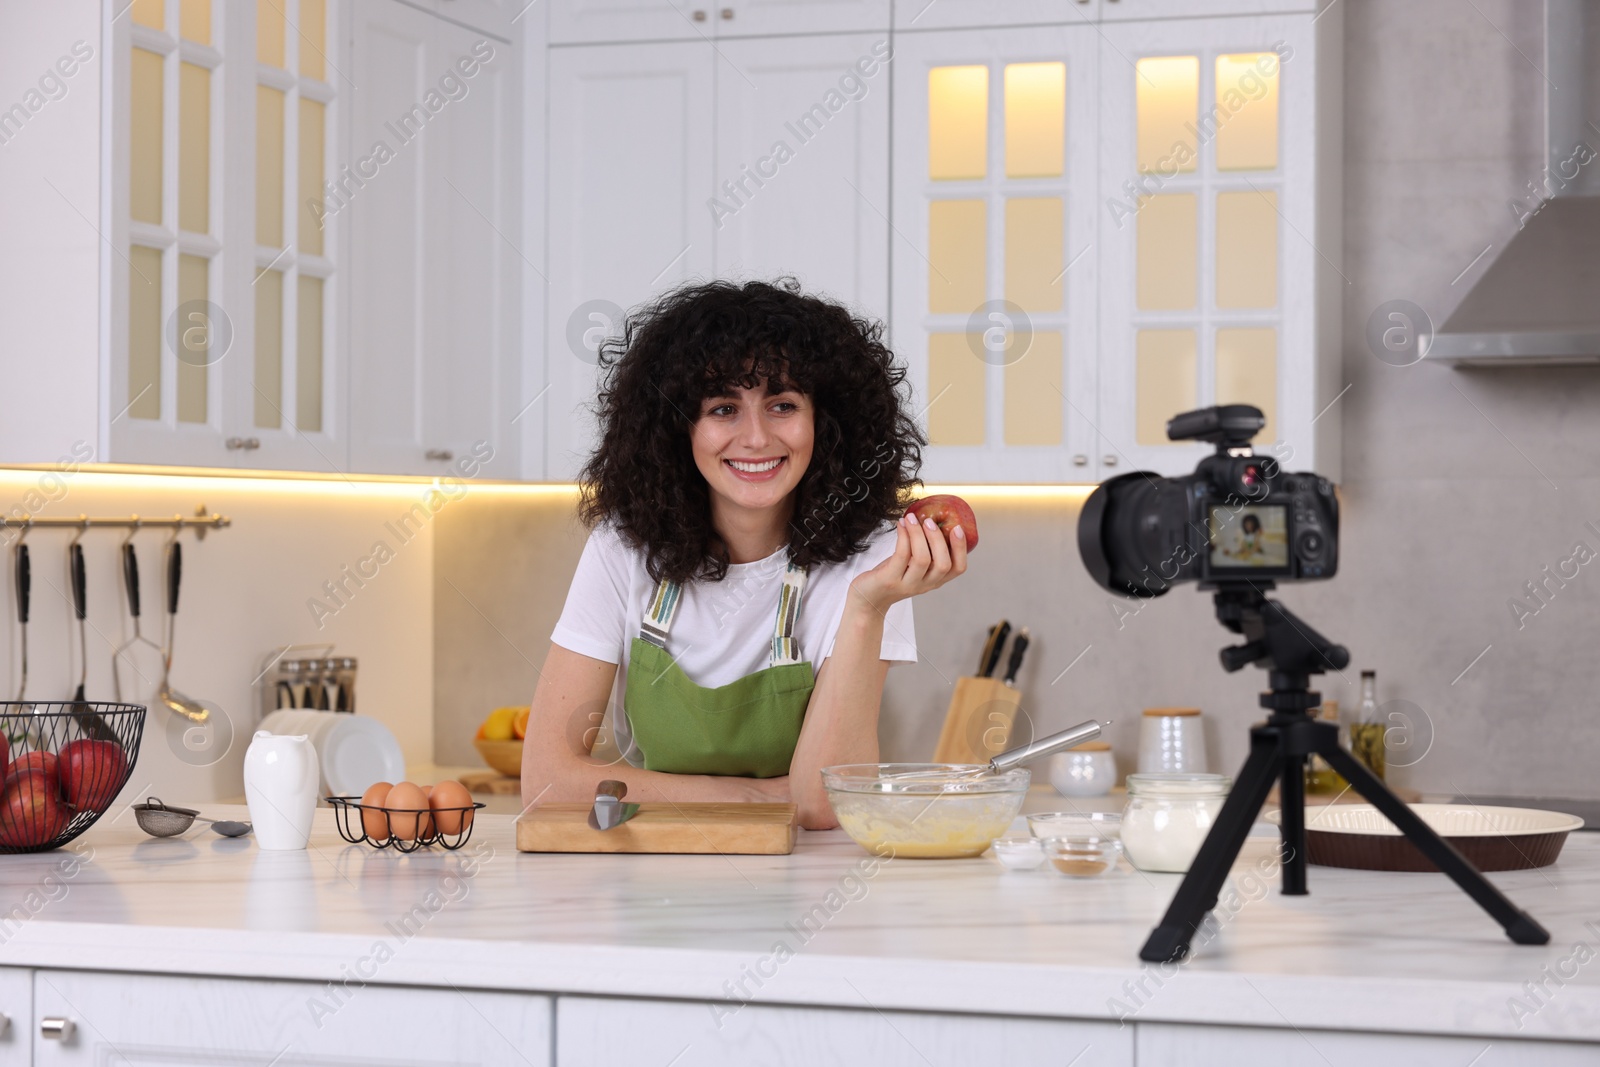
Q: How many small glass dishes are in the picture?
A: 3